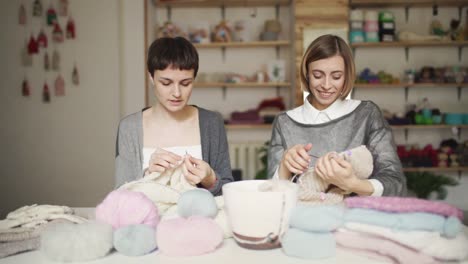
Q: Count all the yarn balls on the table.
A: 7